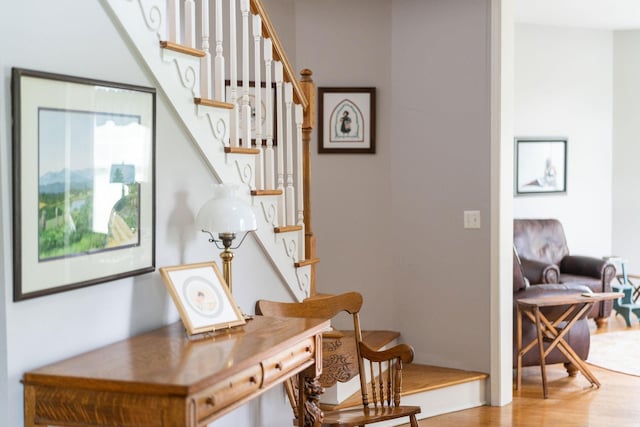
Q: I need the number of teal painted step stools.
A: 1